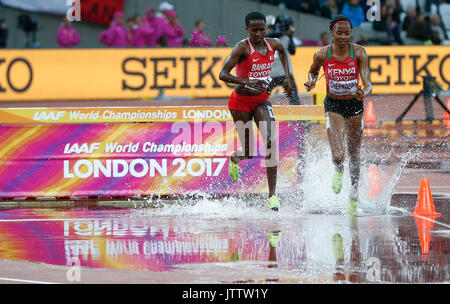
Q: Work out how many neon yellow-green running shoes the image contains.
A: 4